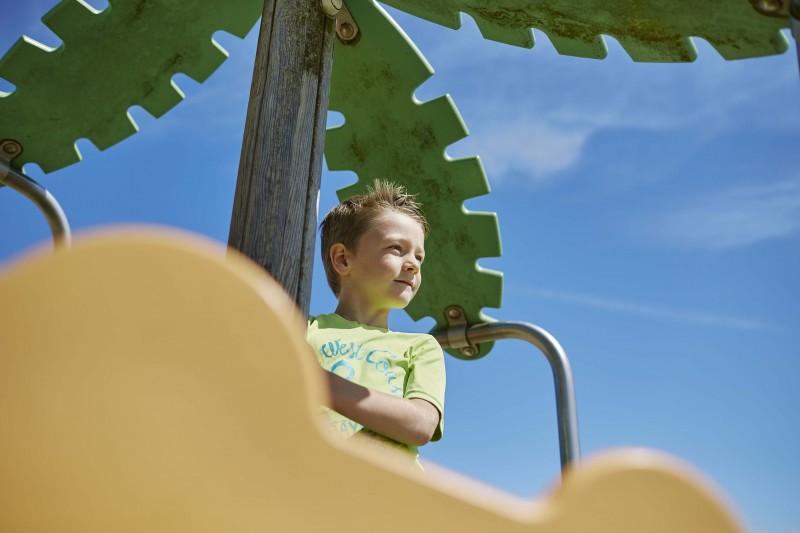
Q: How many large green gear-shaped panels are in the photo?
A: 3